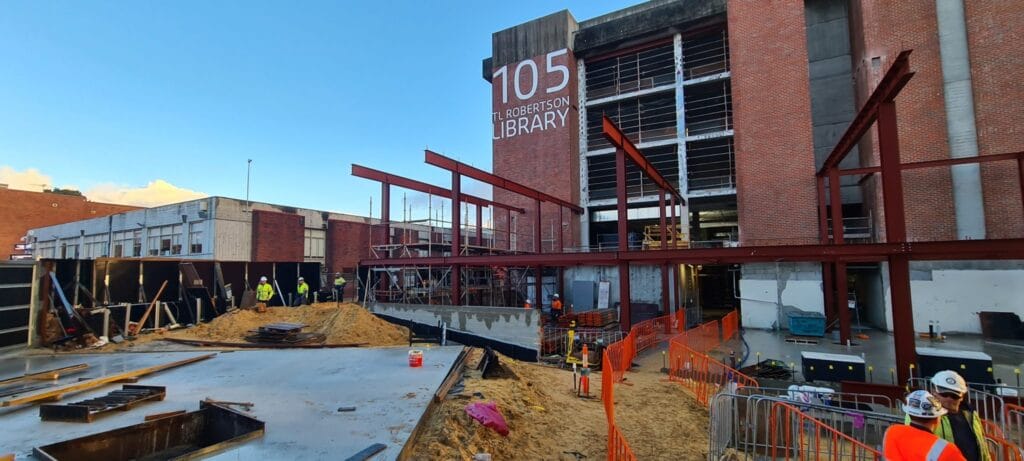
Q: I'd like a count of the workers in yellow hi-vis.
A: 4